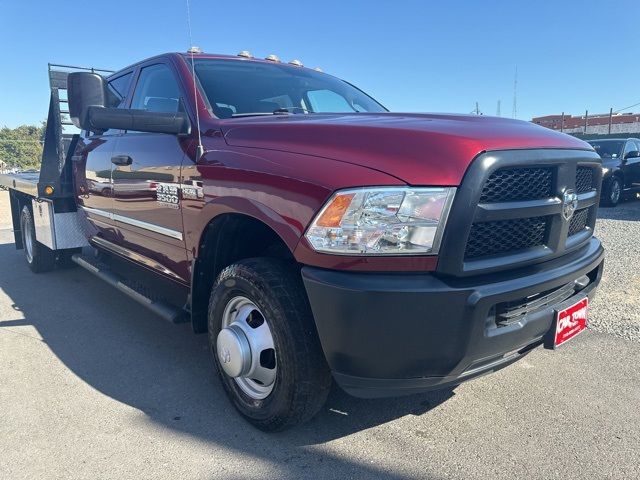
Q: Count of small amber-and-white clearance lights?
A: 5